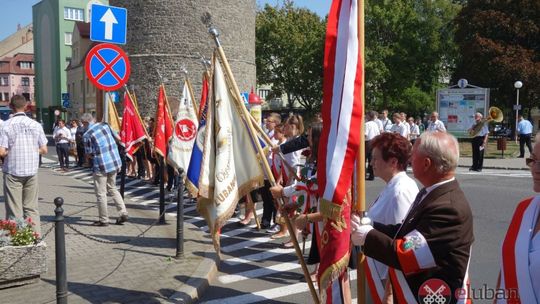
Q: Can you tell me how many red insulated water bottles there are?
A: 0